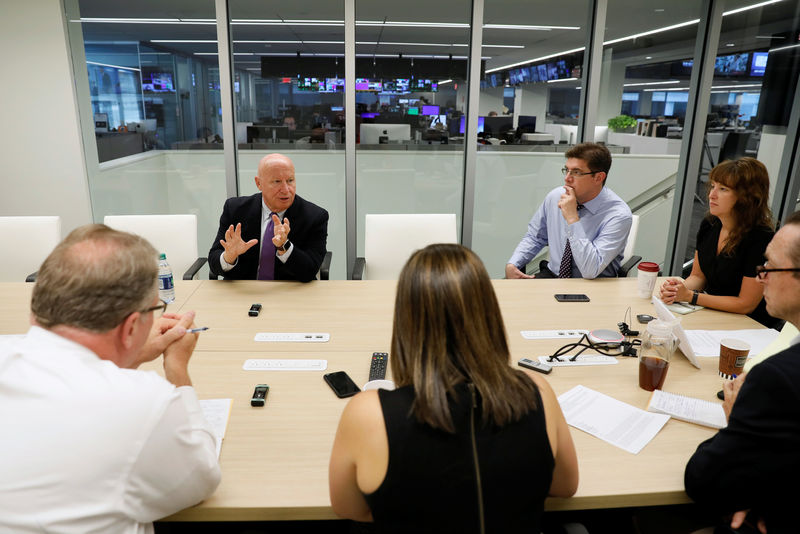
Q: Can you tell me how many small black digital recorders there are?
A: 2